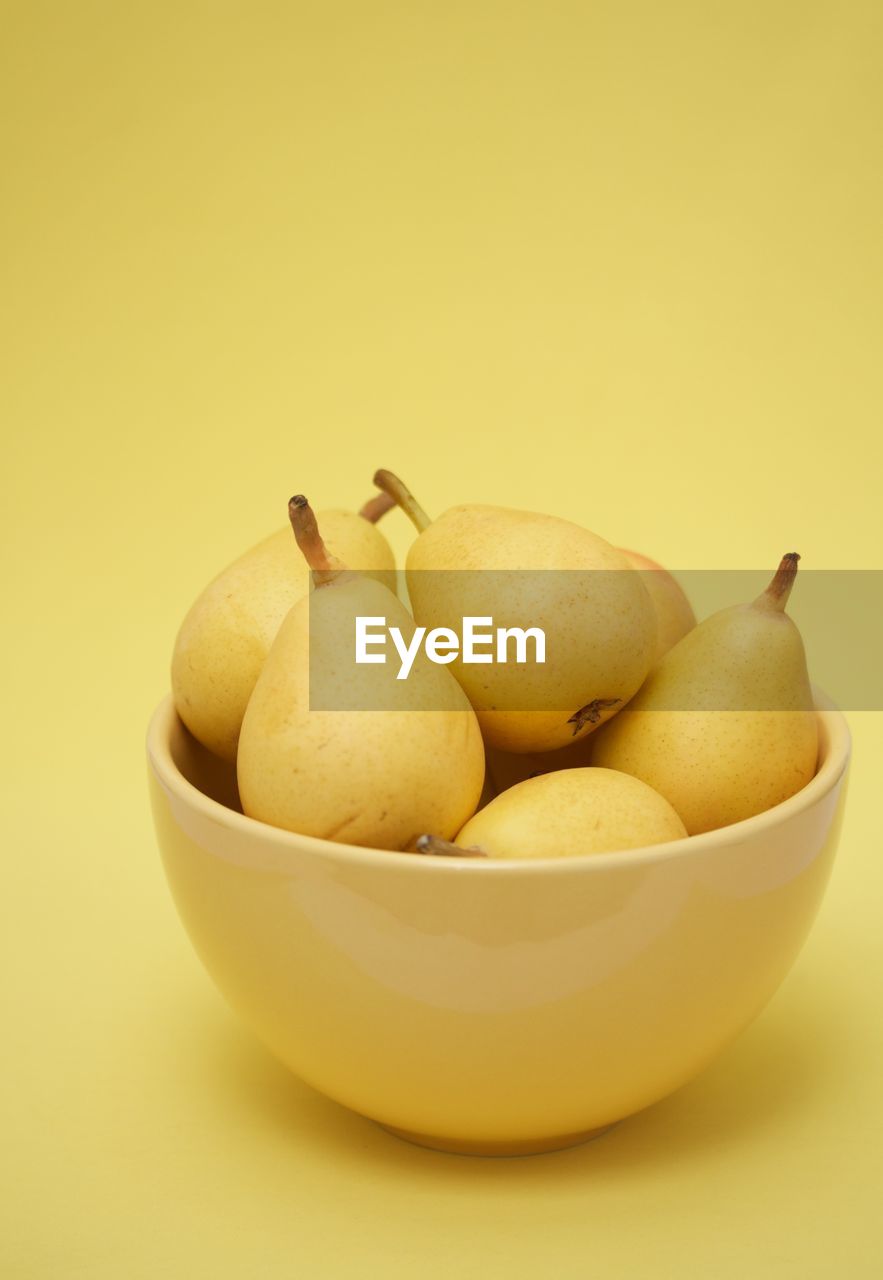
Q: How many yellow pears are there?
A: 6